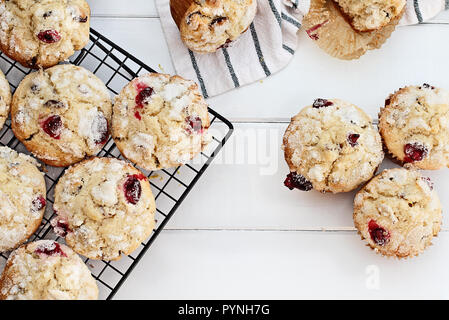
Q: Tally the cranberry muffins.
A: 12